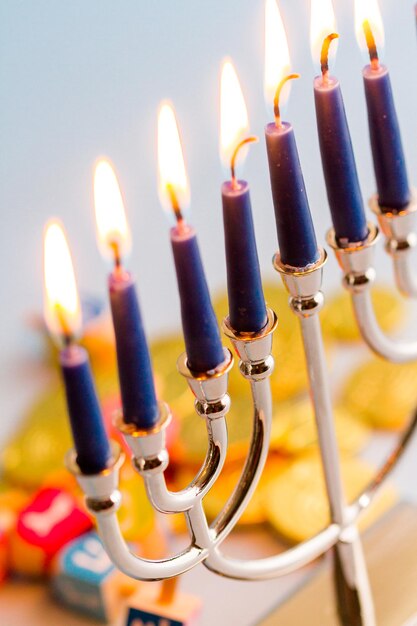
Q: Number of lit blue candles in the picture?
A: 7